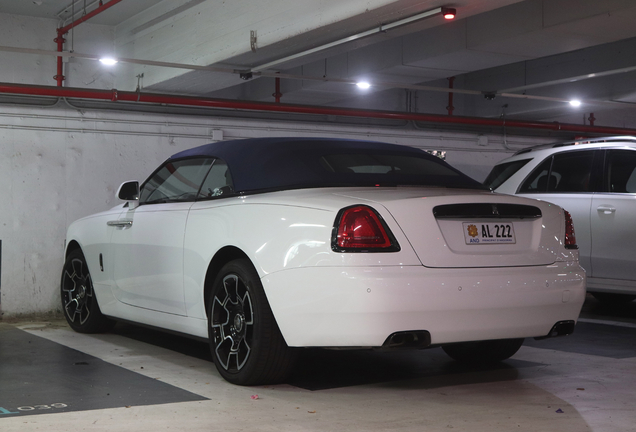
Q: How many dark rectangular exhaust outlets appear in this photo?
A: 2